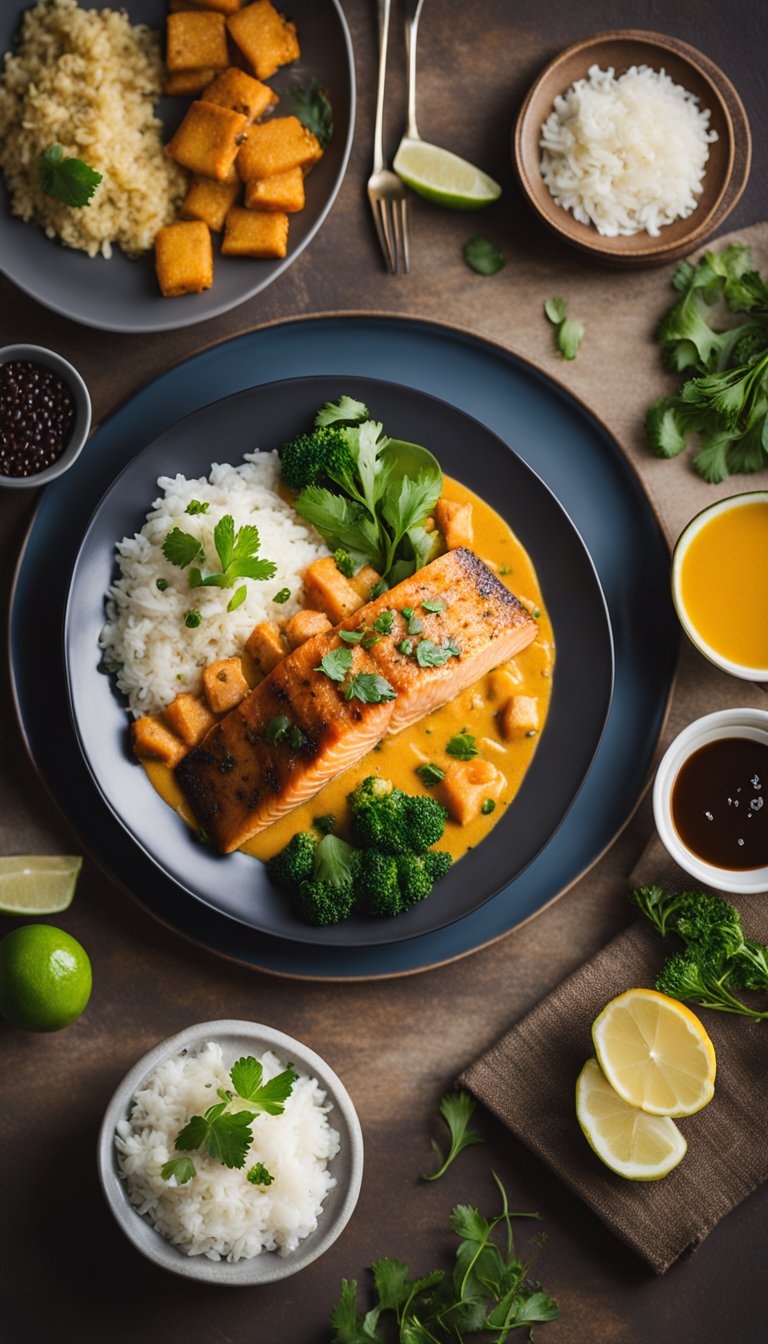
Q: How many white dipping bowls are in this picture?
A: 2